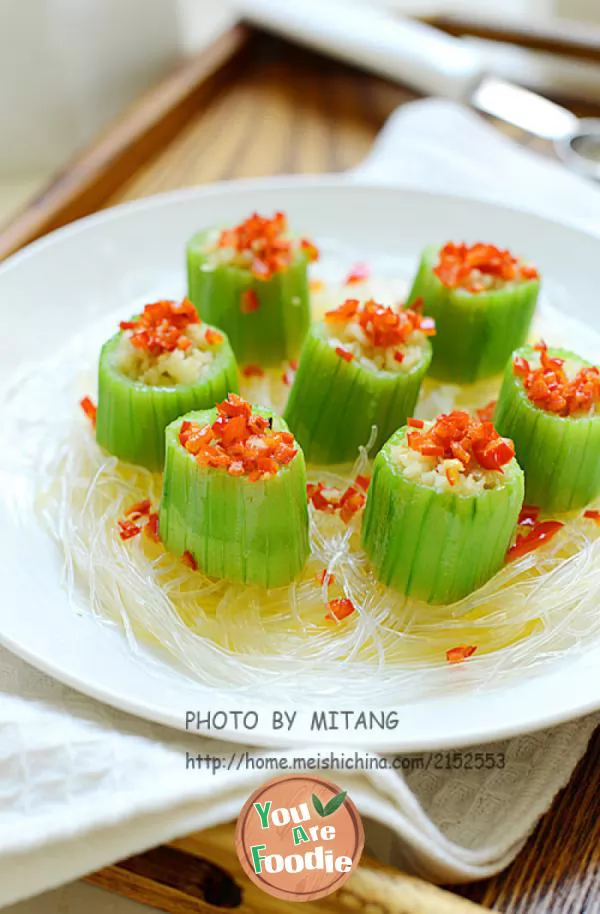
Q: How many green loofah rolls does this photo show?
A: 7